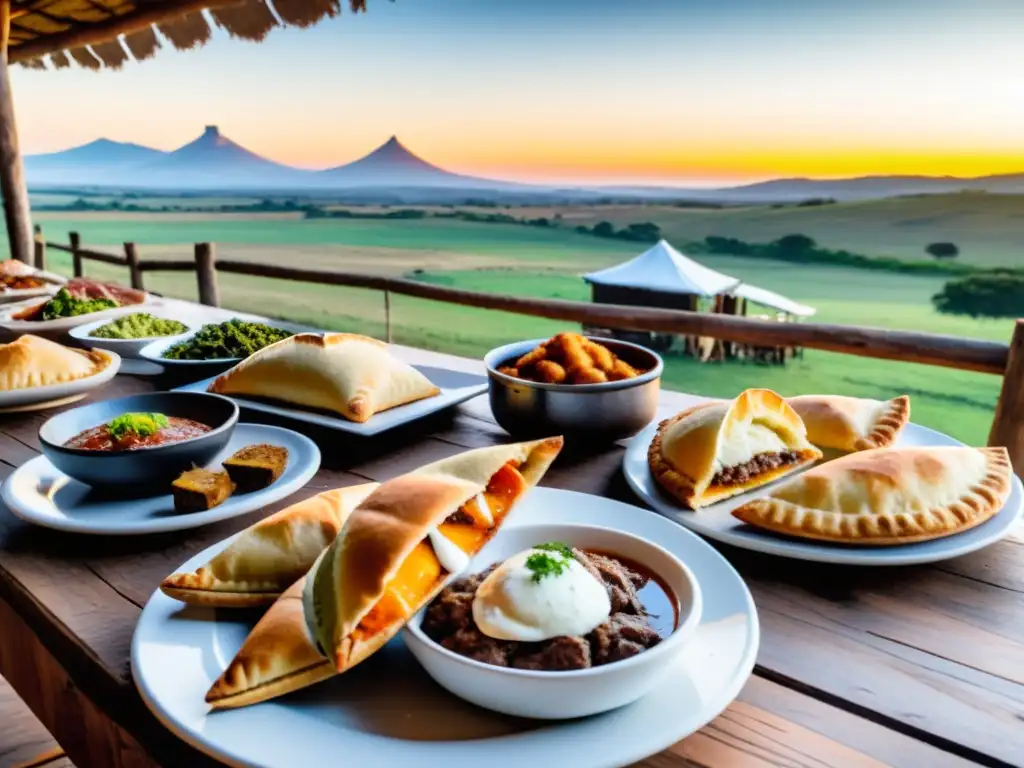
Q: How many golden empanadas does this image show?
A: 8